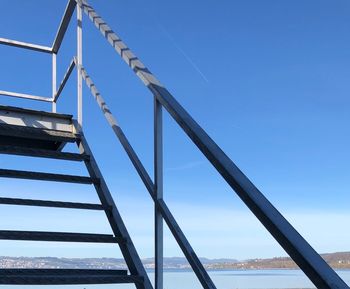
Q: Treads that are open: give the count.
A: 5